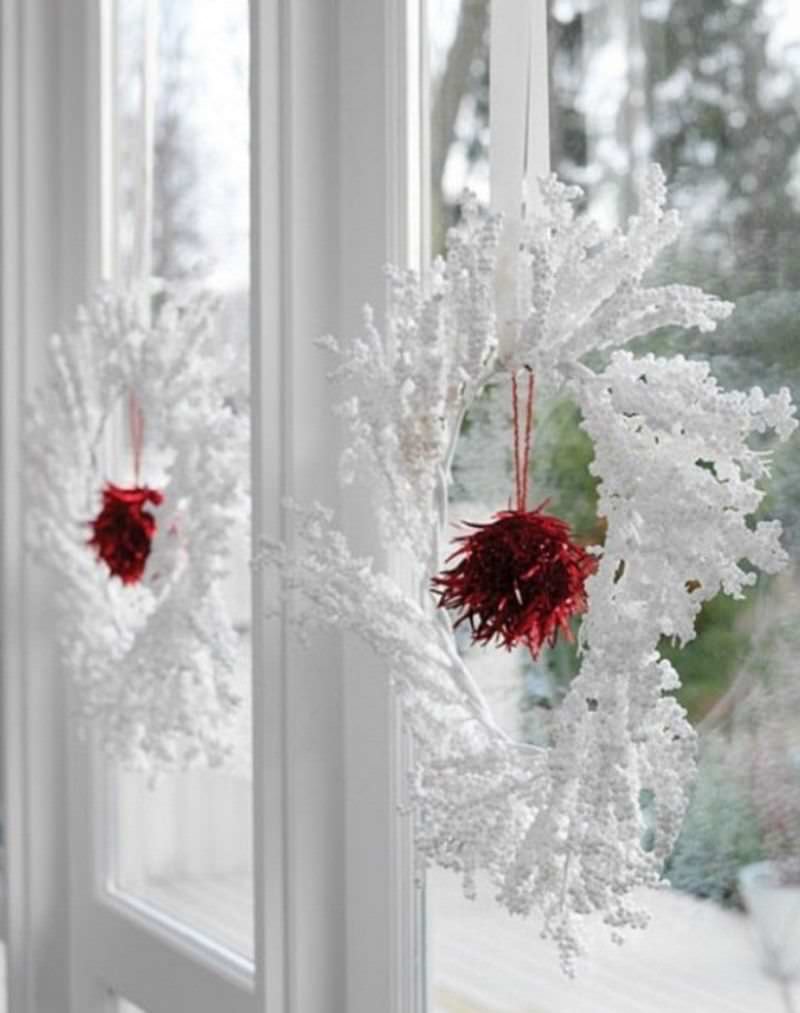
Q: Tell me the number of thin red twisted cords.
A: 2